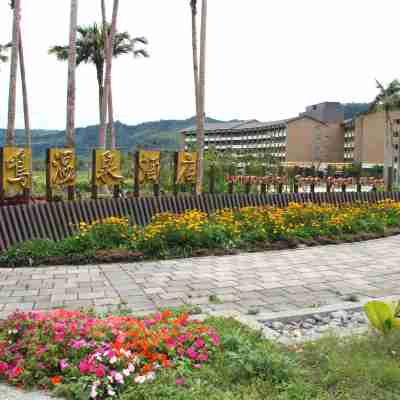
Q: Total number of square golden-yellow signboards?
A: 5